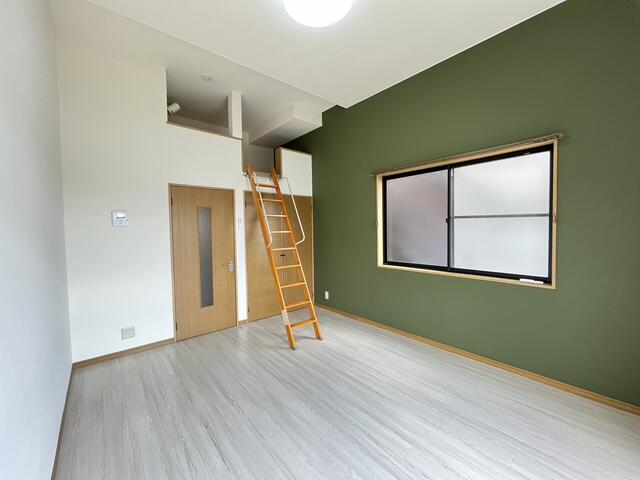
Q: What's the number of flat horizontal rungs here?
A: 9